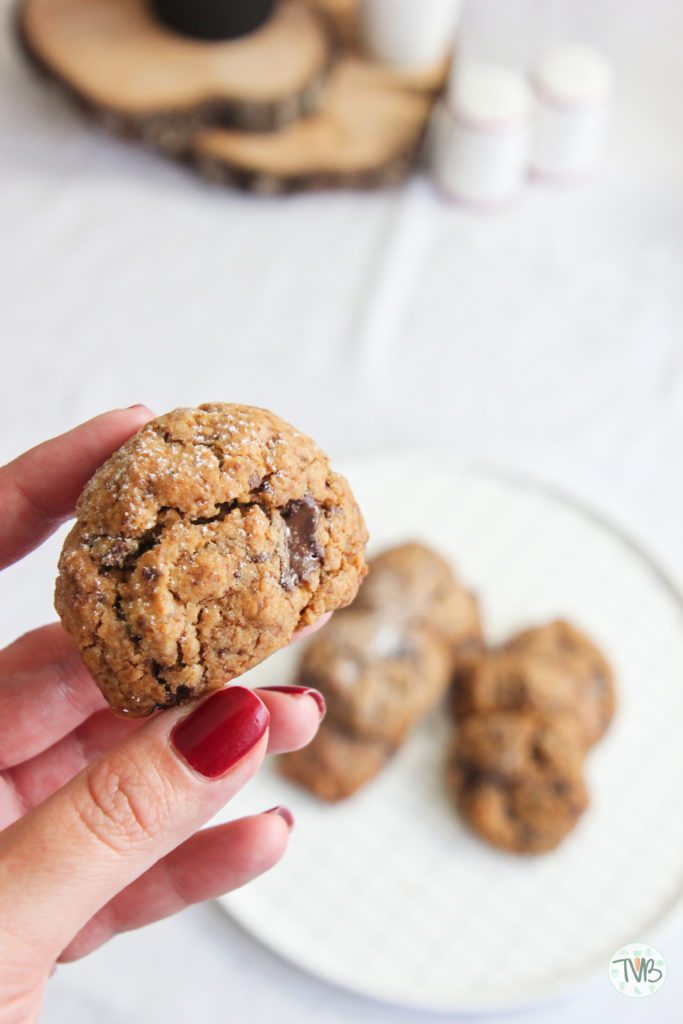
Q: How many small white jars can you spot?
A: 2